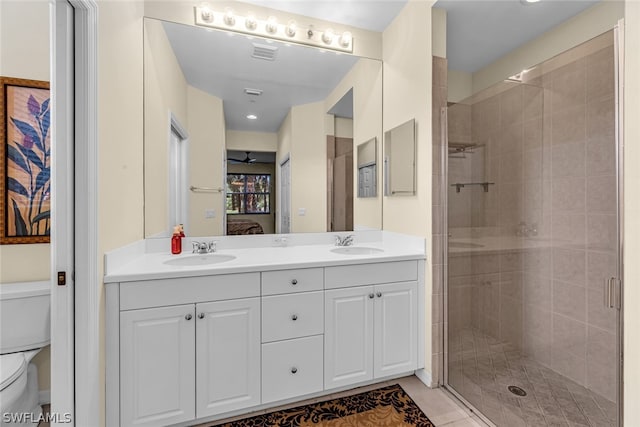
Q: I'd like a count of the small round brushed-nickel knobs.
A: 7